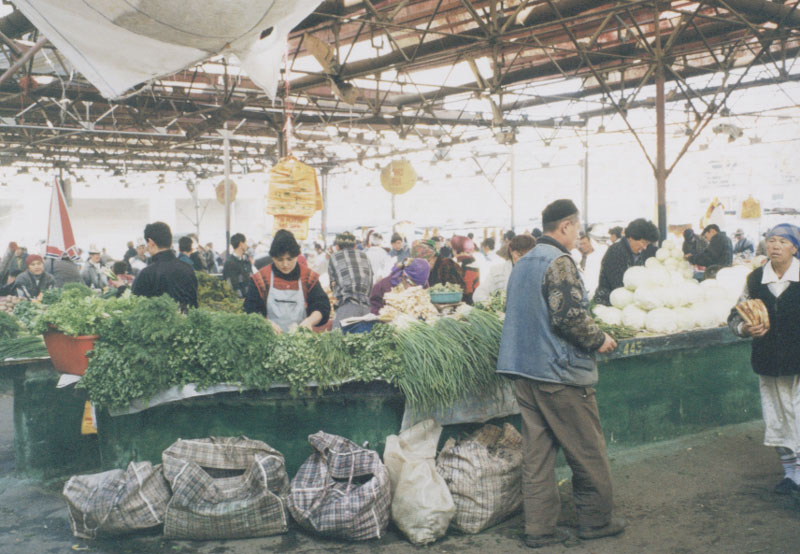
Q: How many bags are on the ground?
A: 5